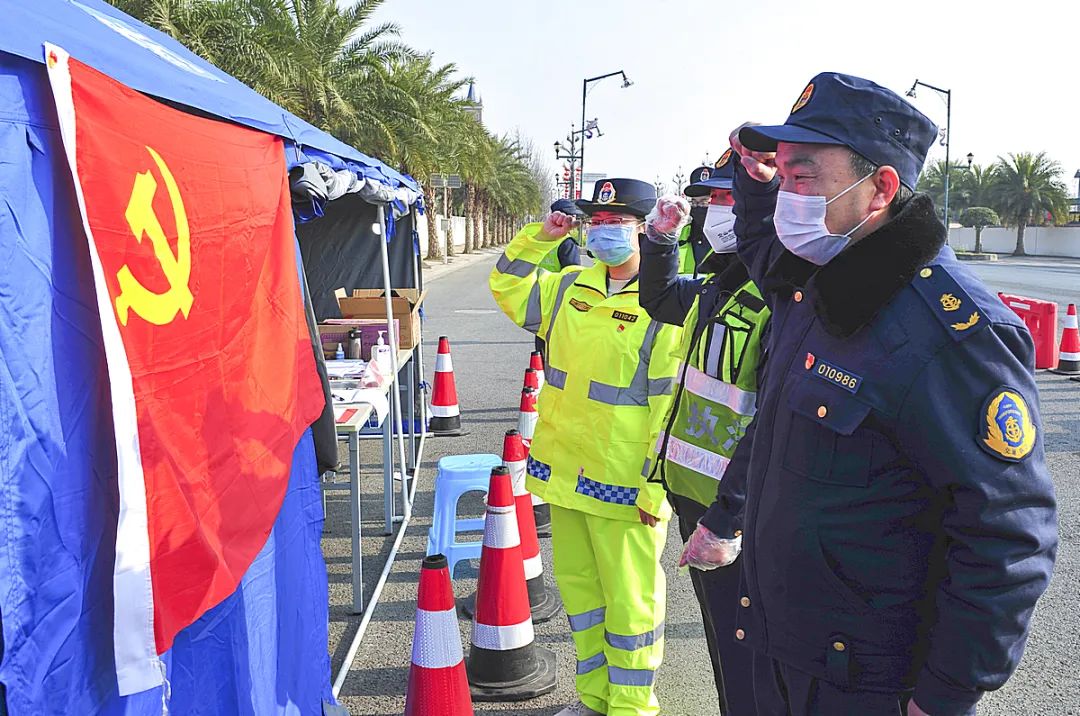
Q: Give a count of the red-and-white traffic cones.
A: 8